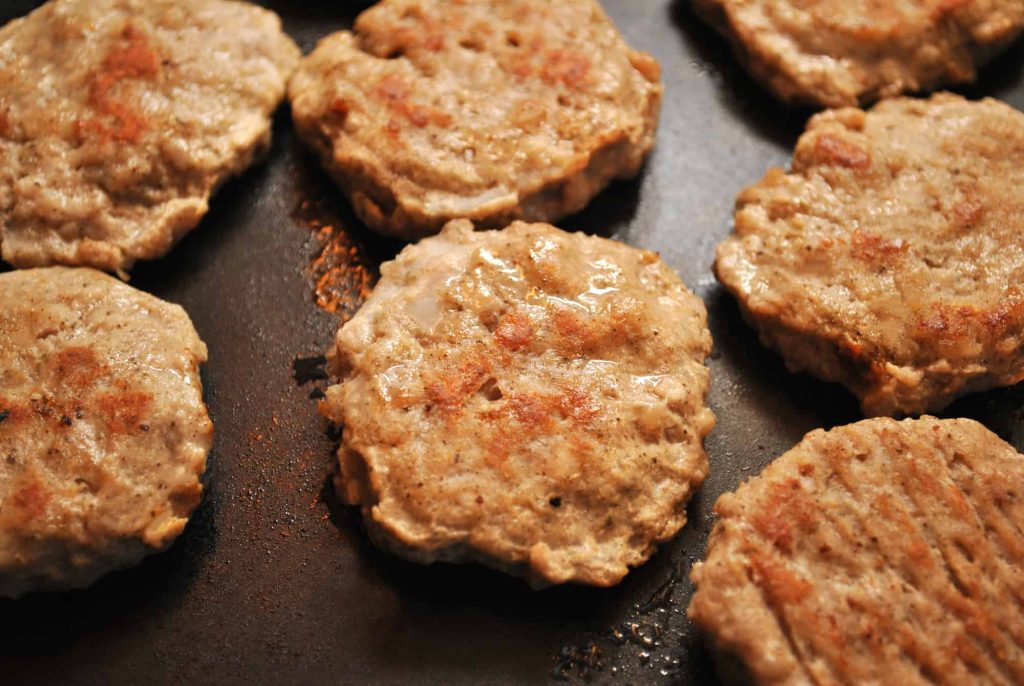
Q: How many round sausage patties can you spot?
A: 7